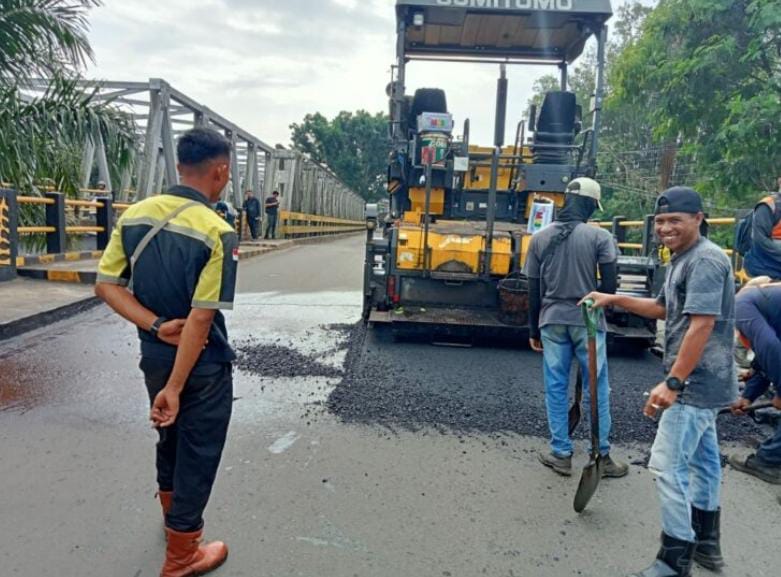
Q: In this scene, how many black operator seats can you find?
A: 2